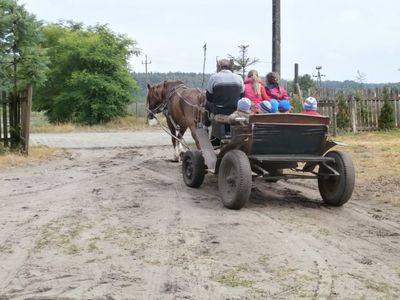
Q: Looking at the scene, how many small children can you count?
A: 5